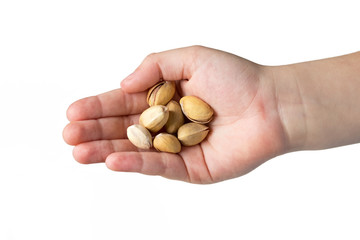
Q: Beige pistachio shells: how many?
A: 7